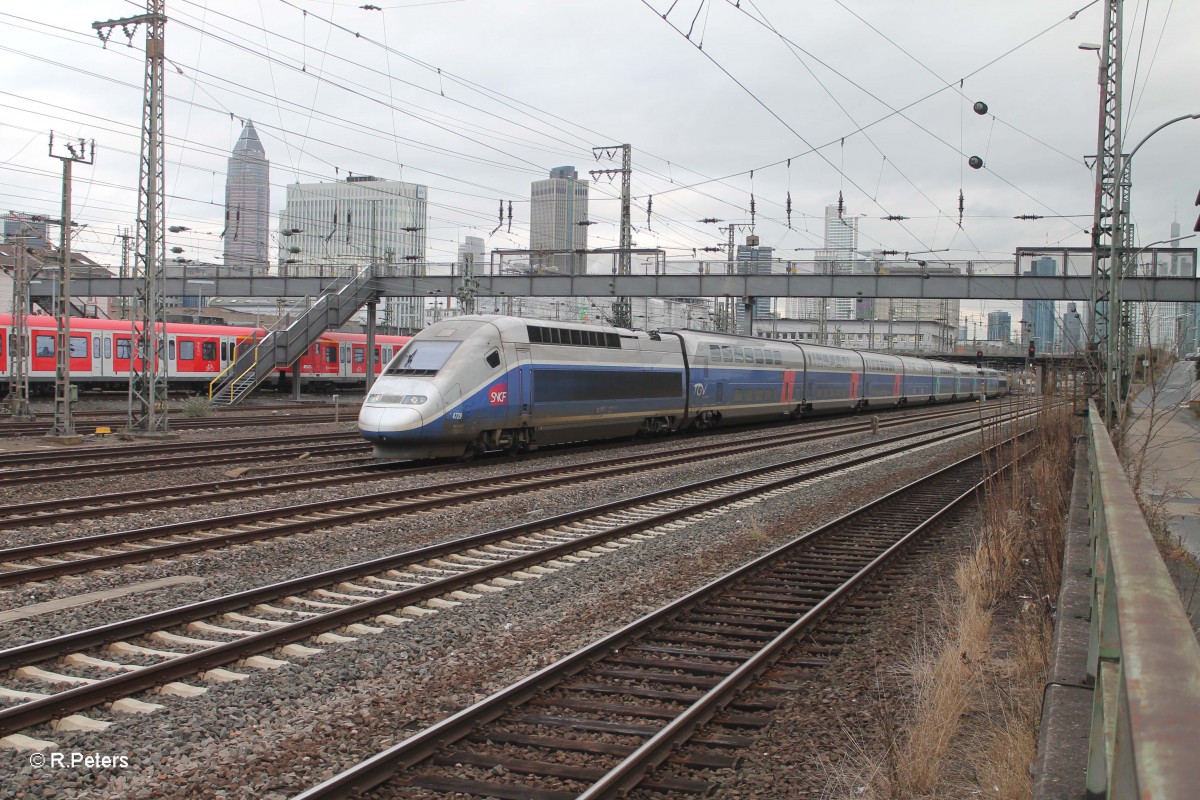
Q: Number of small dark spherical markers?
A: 2